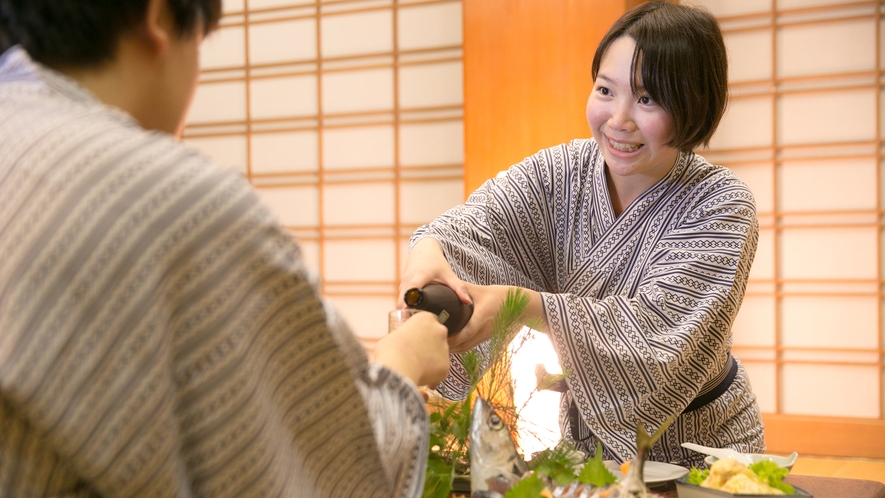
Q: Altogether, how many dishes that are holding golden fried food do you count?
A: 1